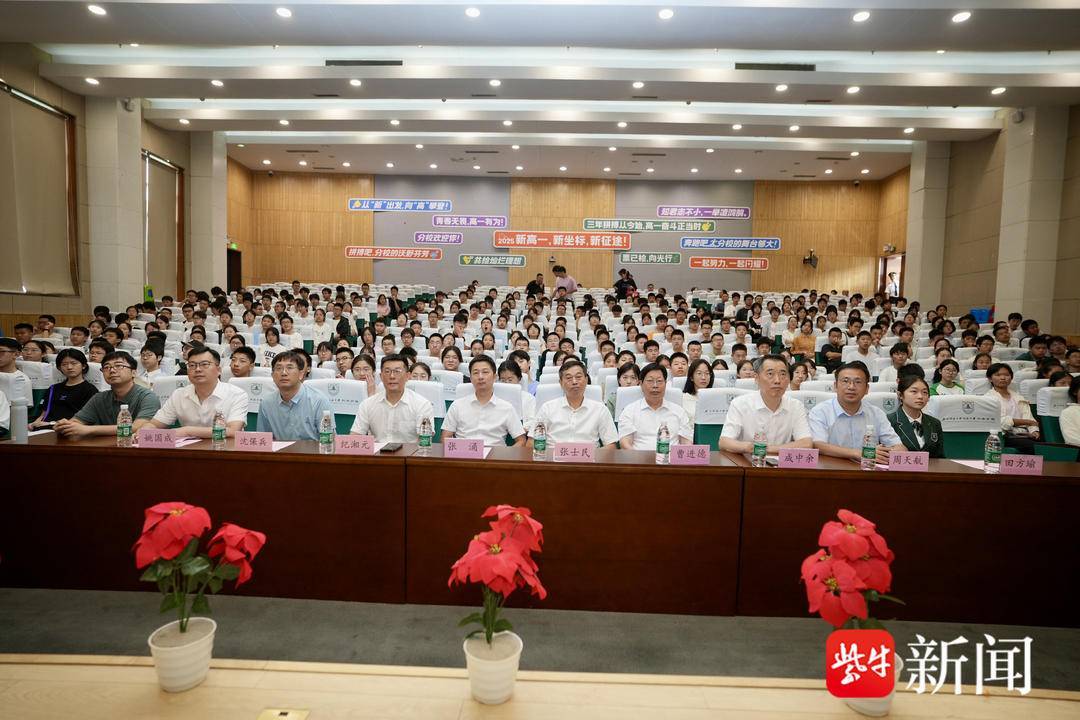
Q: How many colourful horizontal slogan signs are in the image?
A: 11